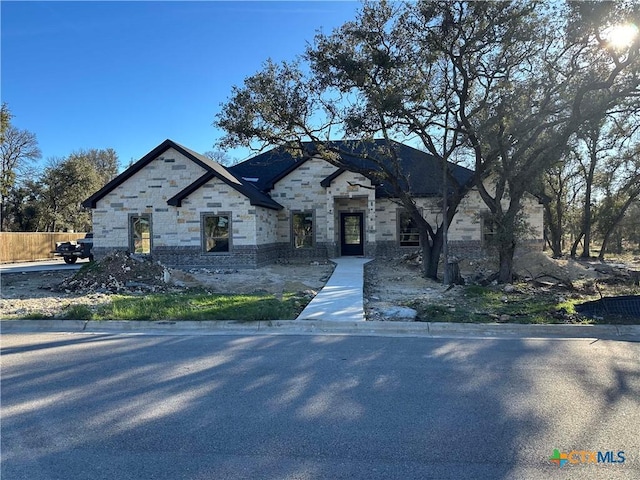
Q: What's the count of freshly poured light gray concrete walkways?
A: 1